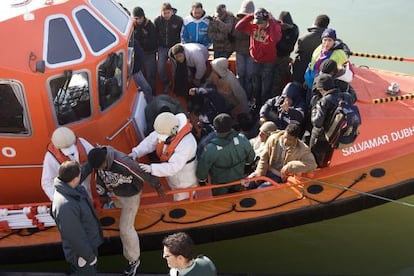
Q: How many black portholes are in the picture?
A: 5